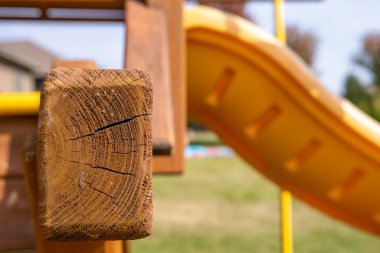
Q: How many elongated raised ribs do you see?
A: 4